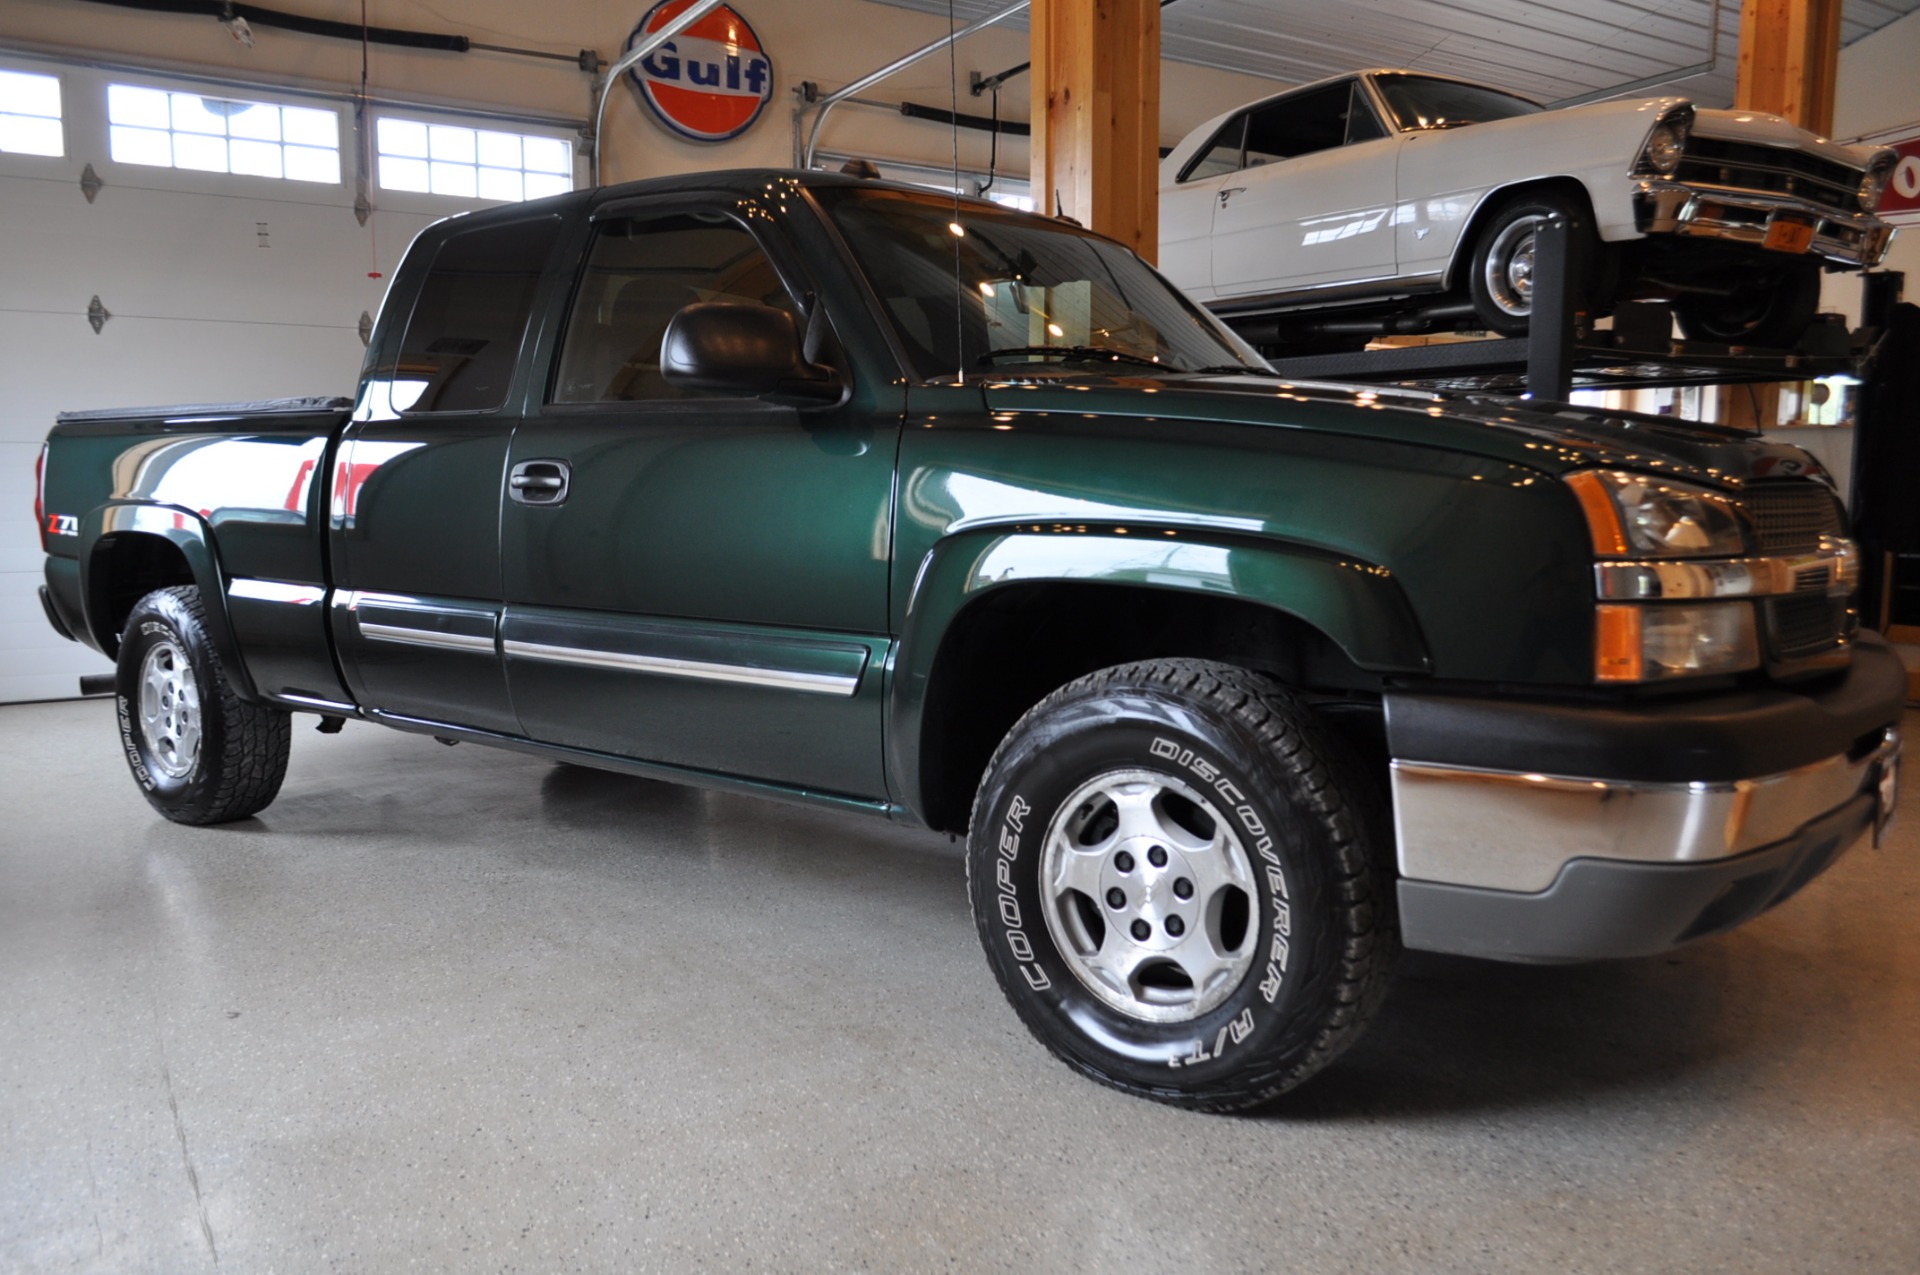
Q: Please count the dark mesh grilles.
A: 2